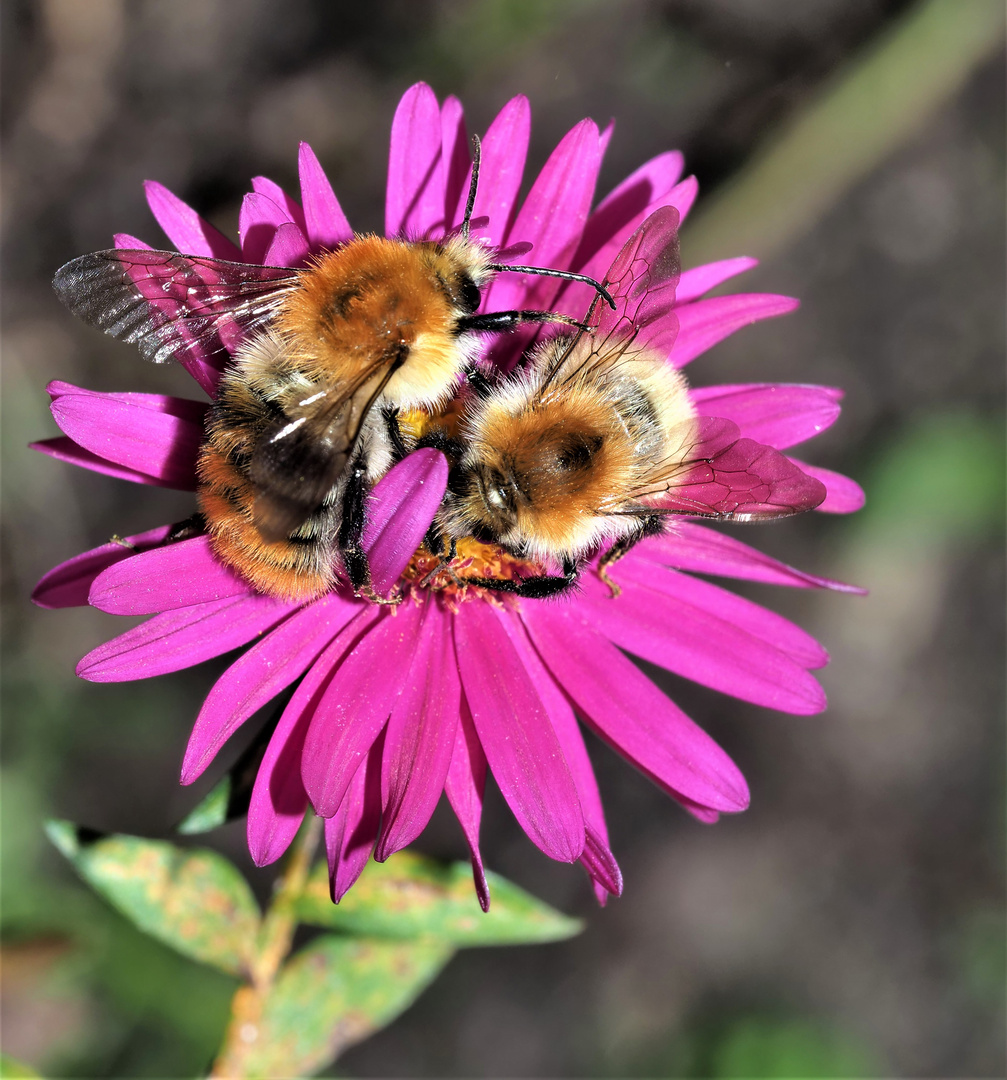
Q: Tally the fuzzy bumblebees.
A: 2